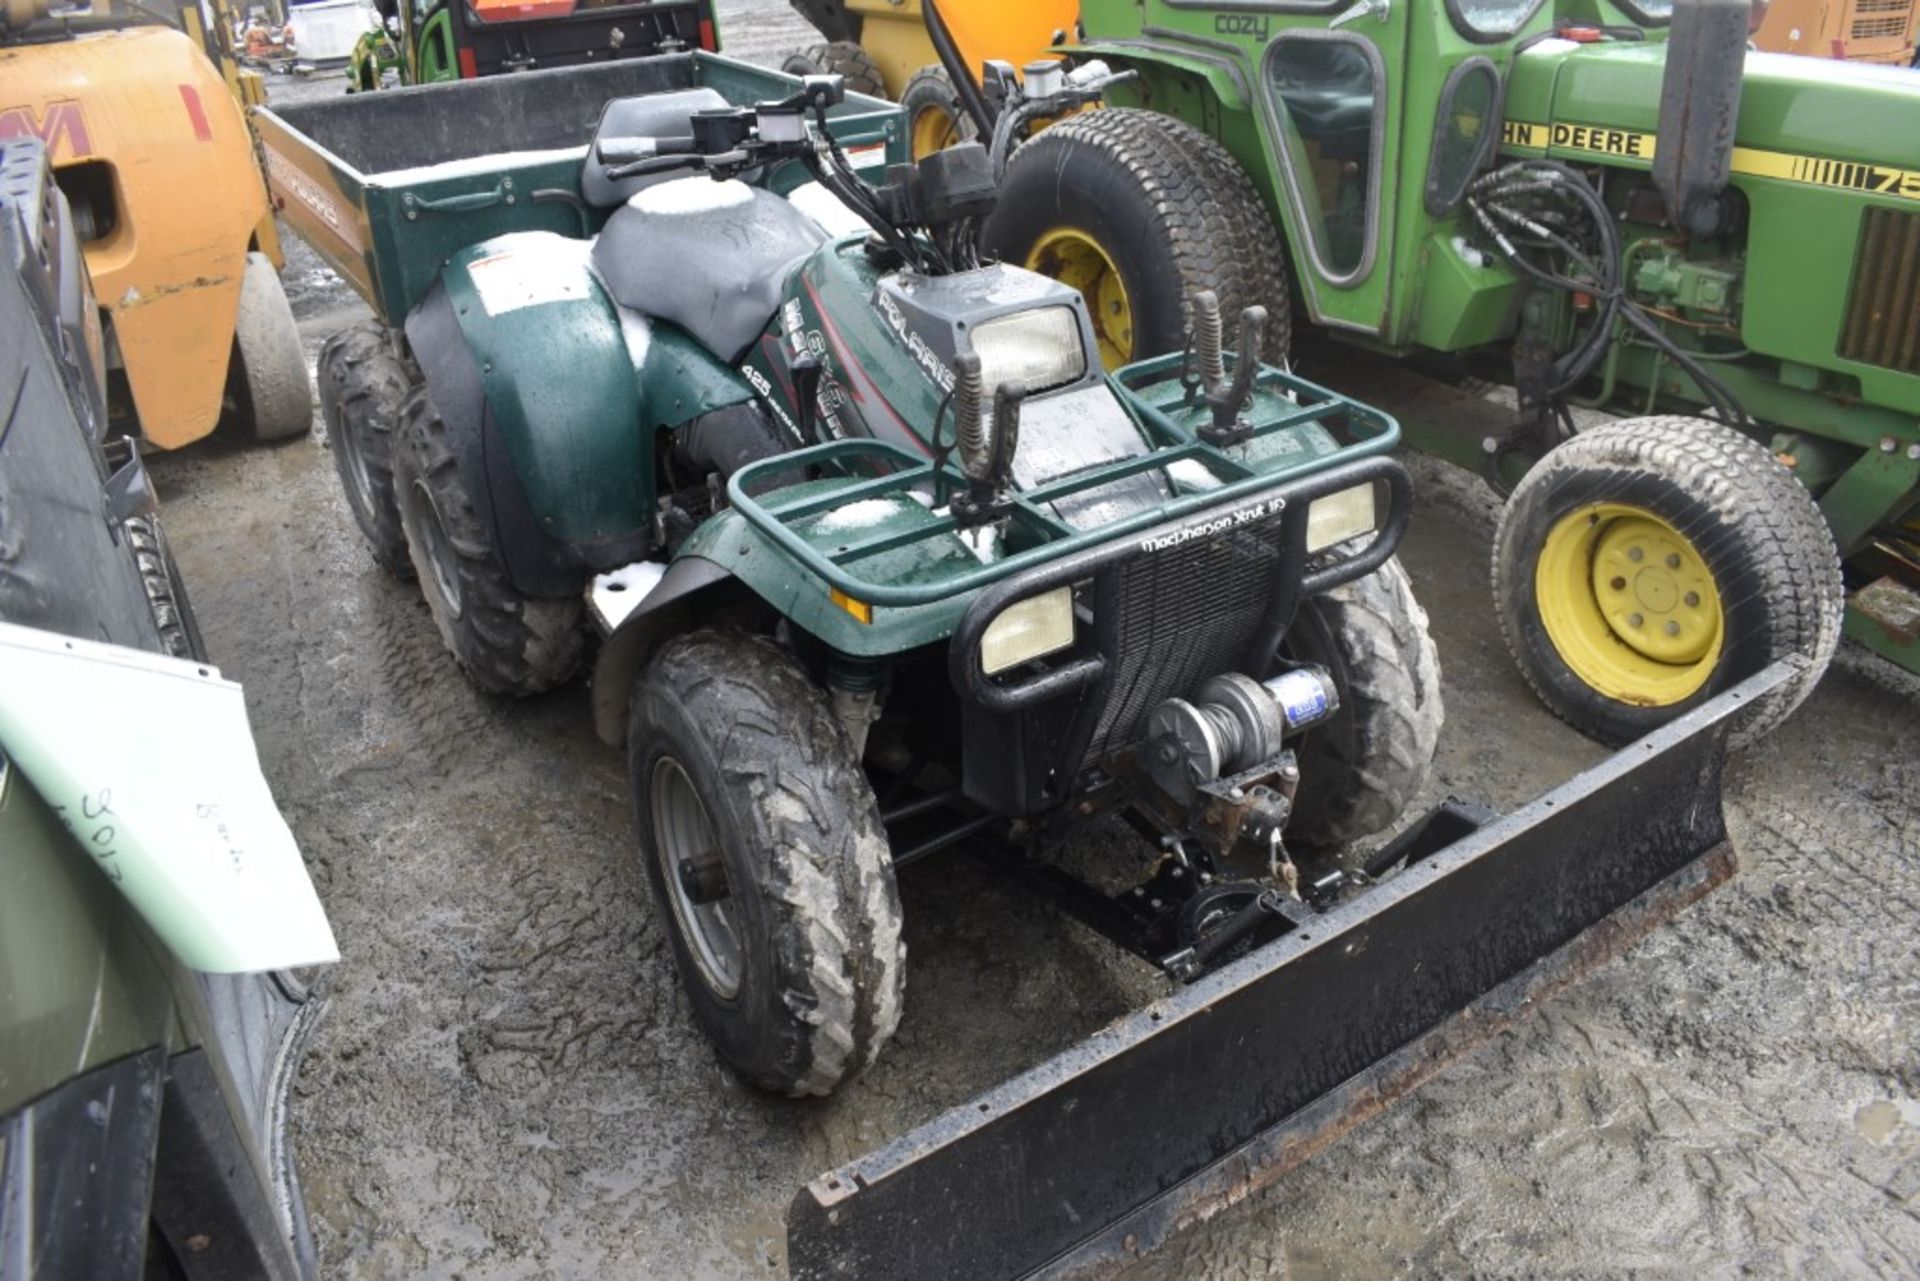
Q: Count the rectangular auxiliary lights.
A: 2